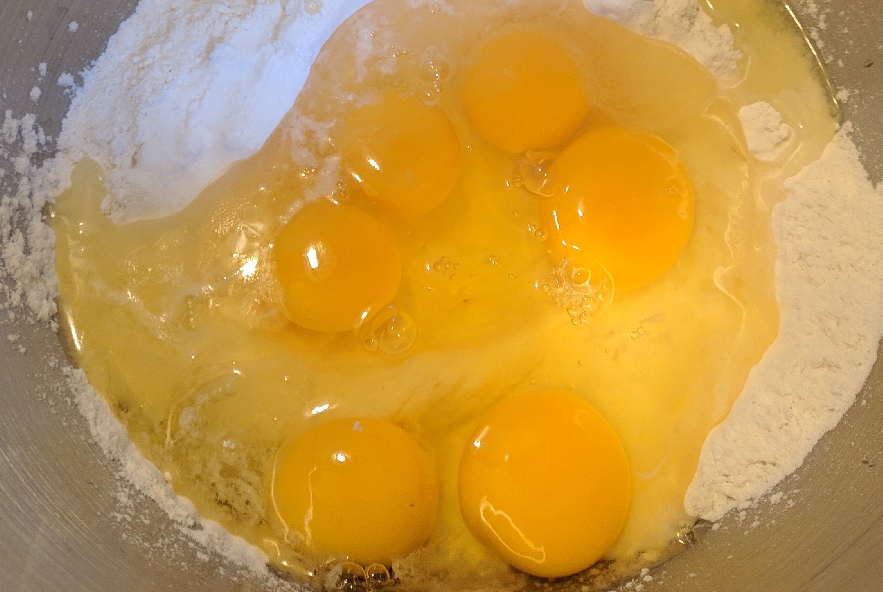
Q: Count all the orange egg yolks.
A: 6